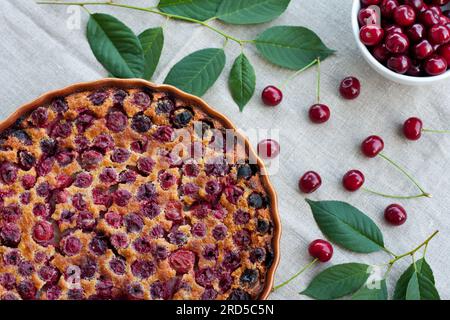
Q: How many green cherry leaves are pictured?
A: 12